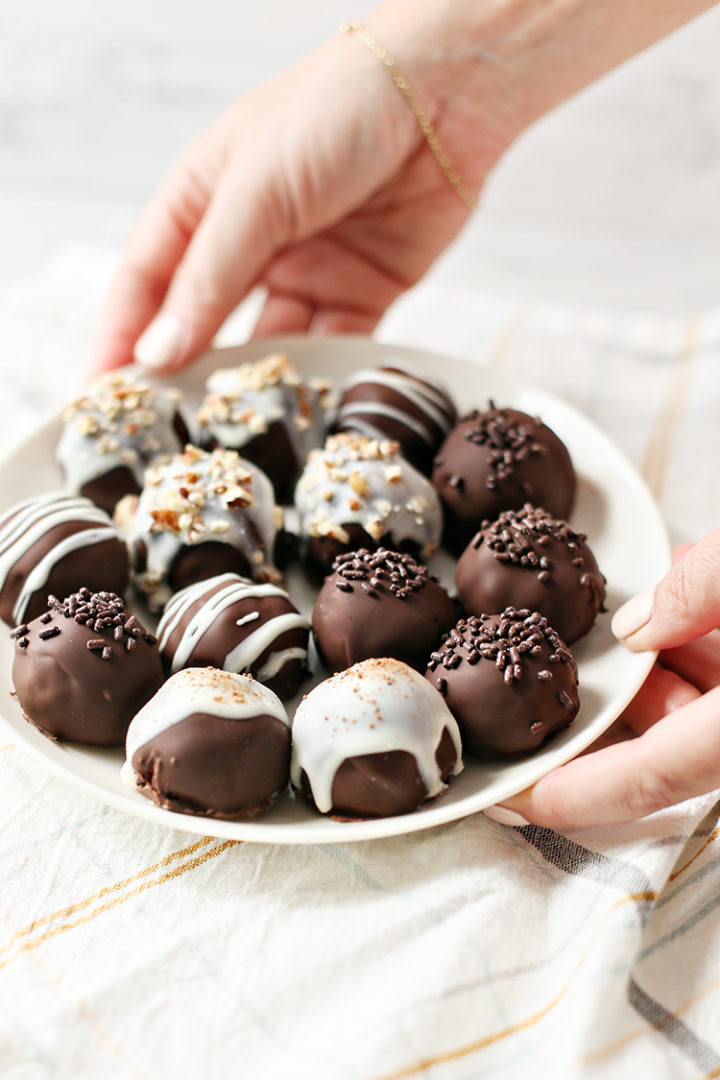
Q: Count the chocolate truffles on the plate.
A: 14